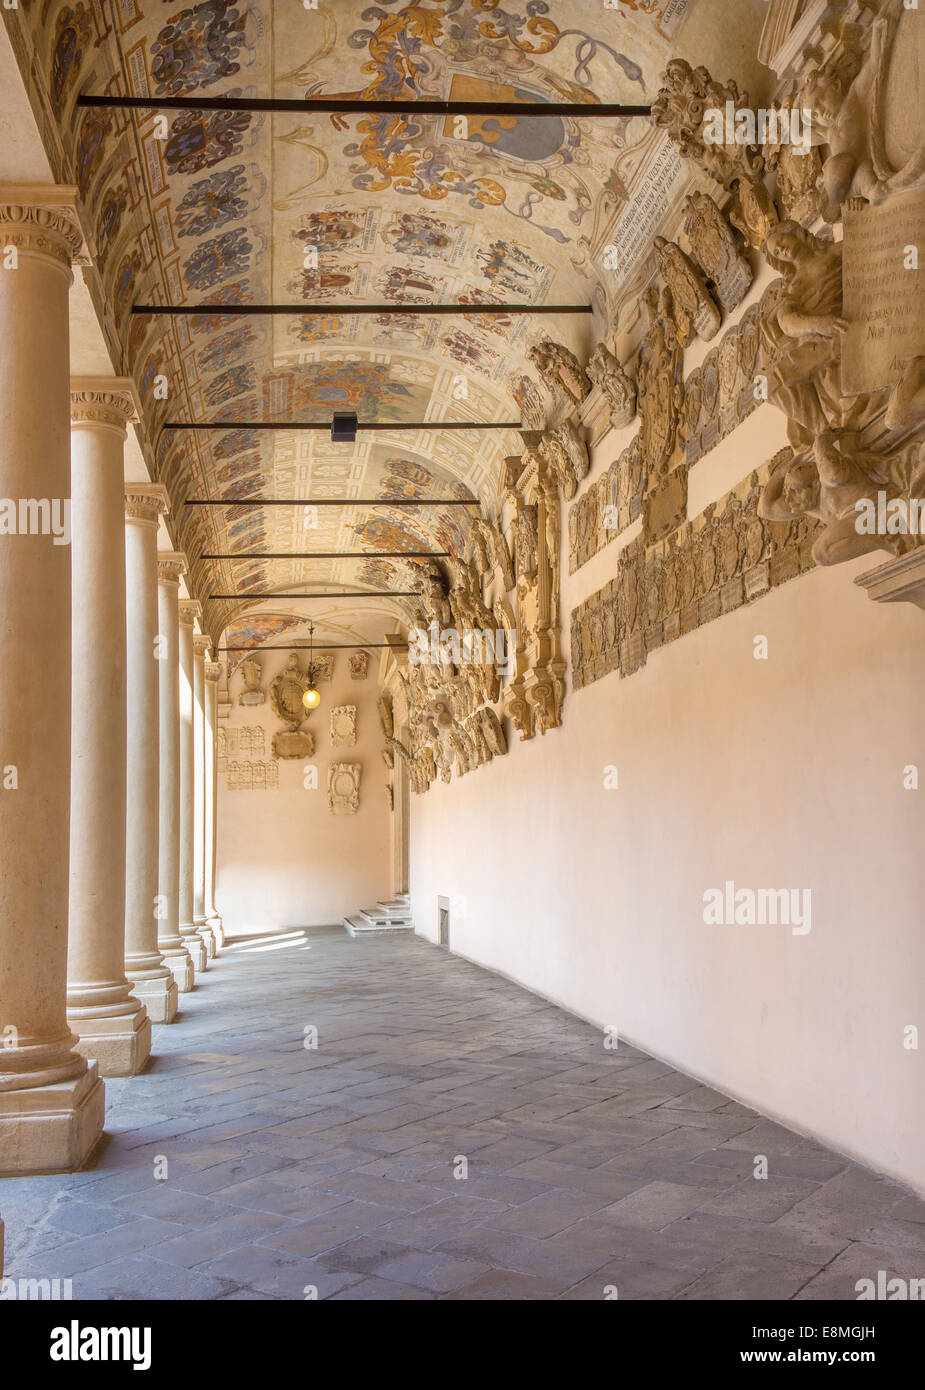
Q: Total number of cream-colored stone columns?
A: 7